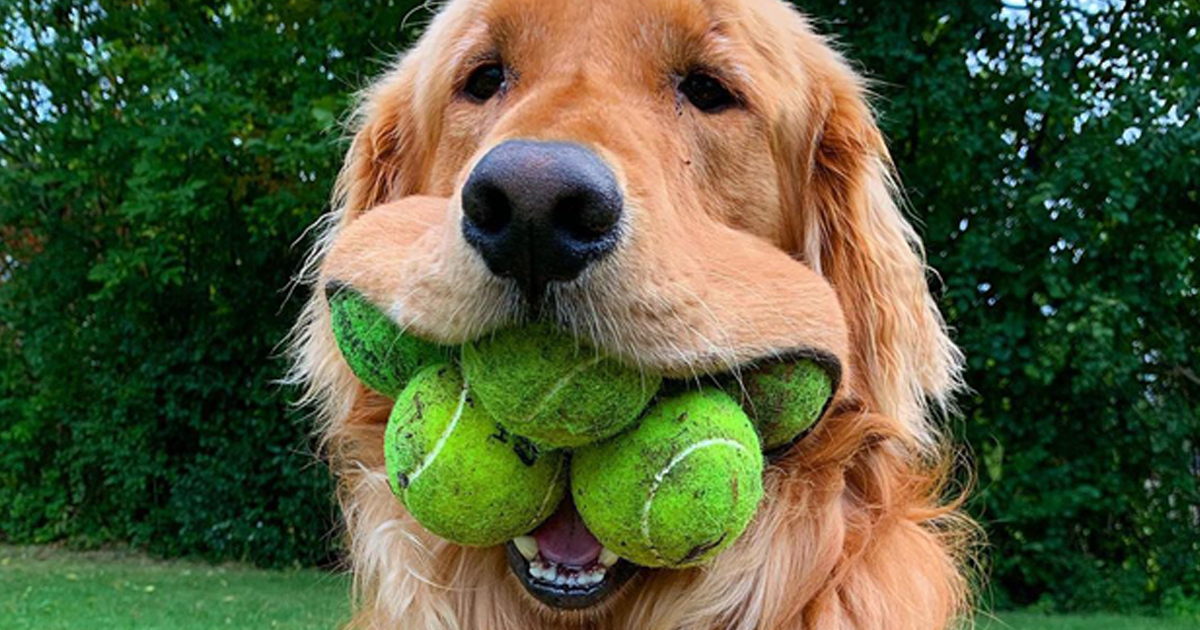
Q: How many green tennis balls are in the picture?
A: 5